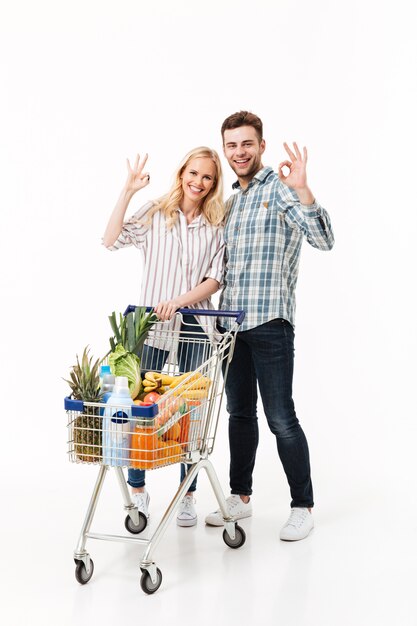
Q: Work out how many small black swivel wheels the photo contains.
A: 4